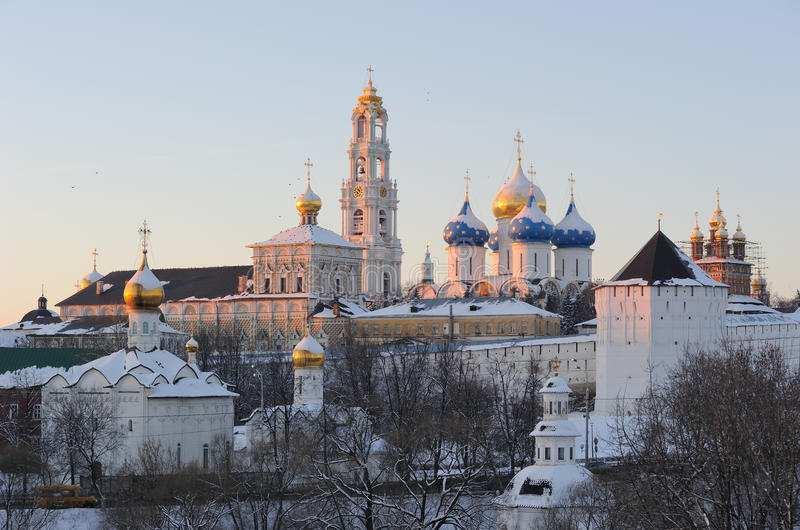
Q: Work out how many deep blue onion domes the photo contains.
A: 4